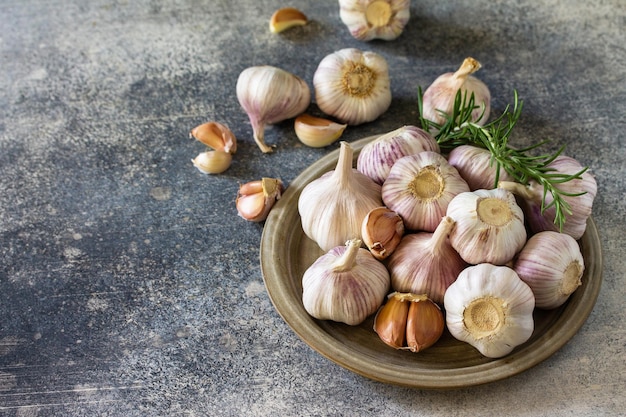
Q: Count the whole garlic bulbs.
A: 14